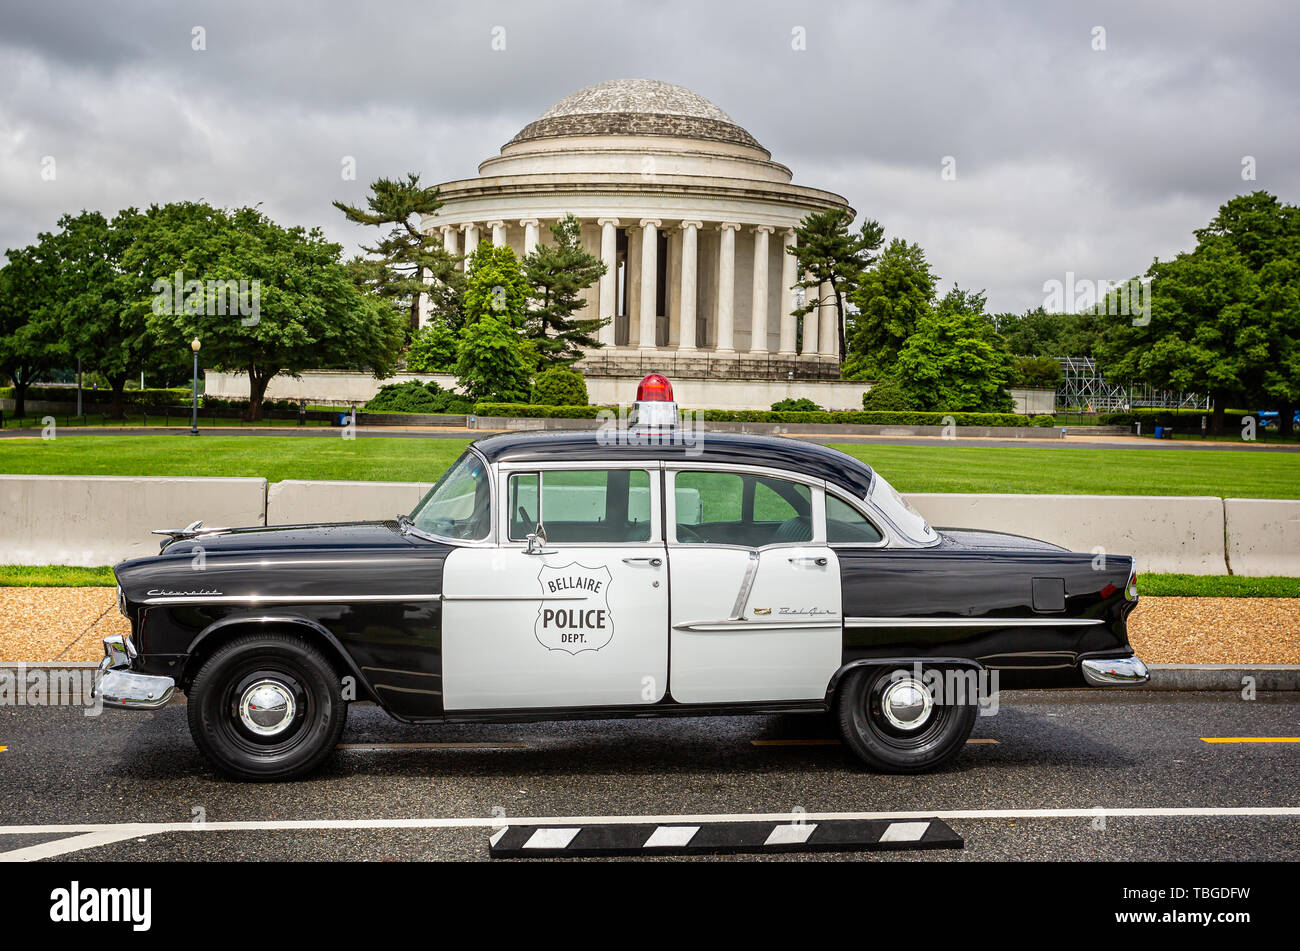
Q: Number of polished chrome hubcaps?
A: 2